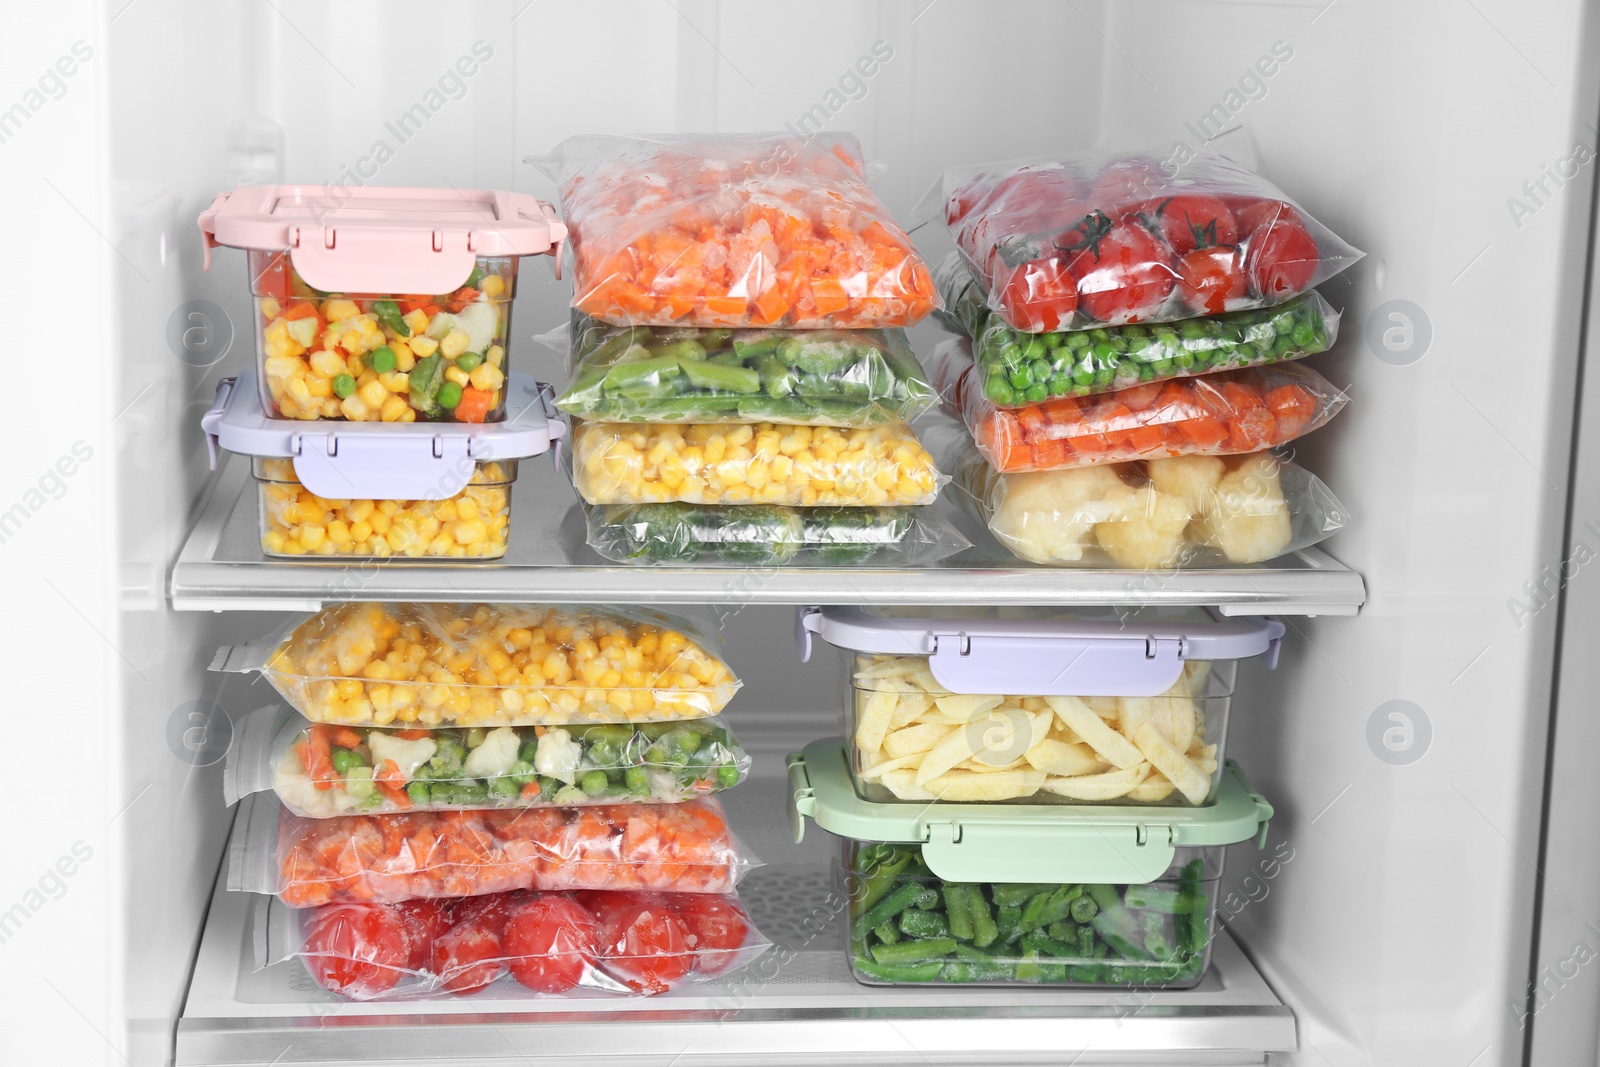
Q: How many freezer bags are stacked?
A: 12